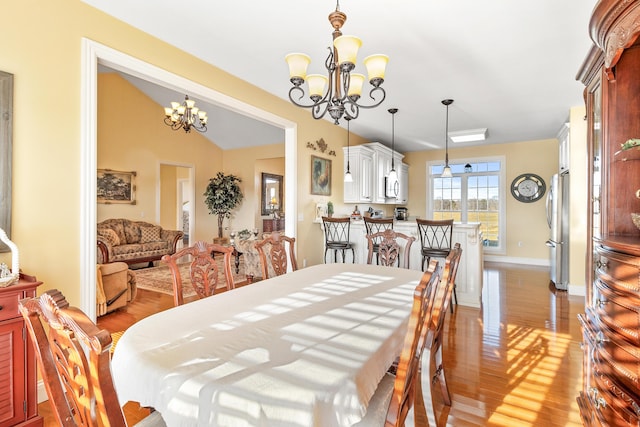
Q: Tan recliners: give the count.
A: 1